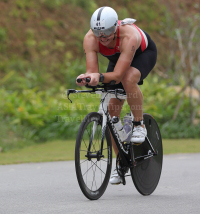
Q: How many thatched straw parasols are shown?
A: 0